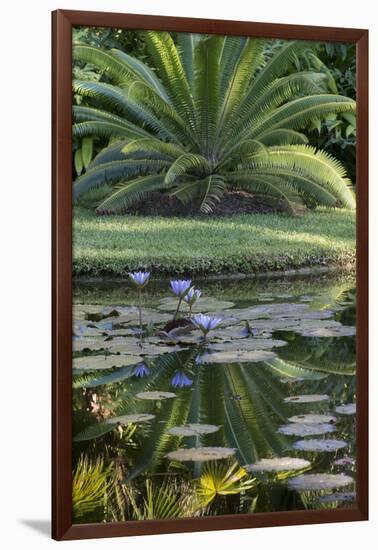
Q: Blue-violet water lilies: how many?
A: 4